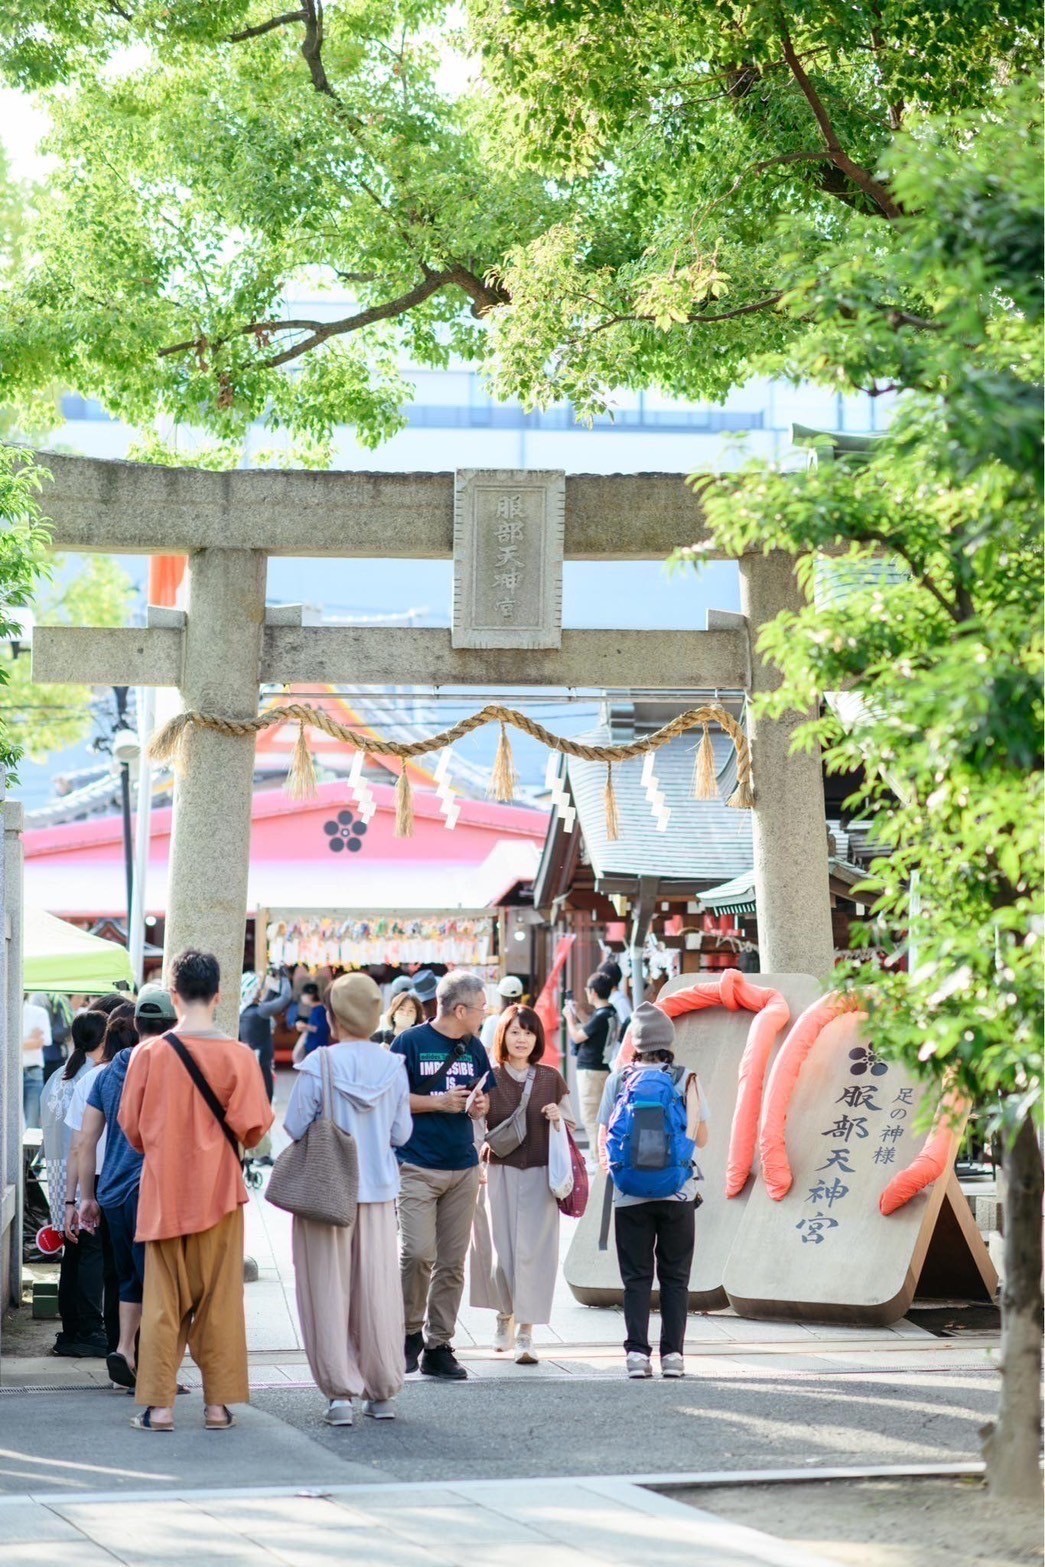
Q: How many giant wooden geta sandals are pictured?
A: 2